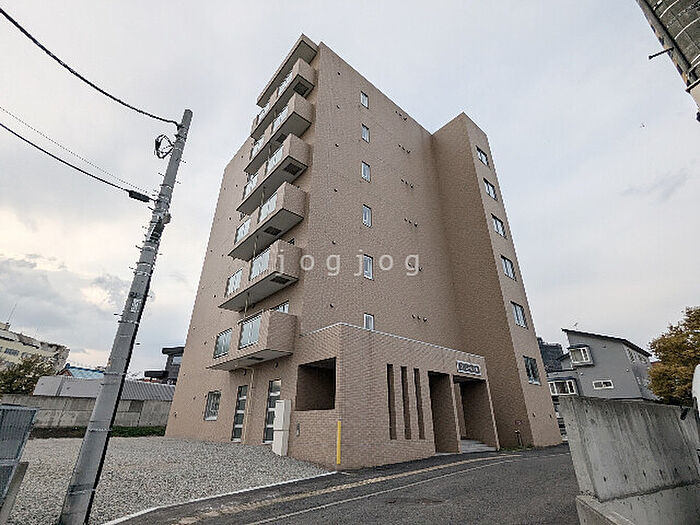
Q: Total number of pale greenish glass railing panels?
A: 12